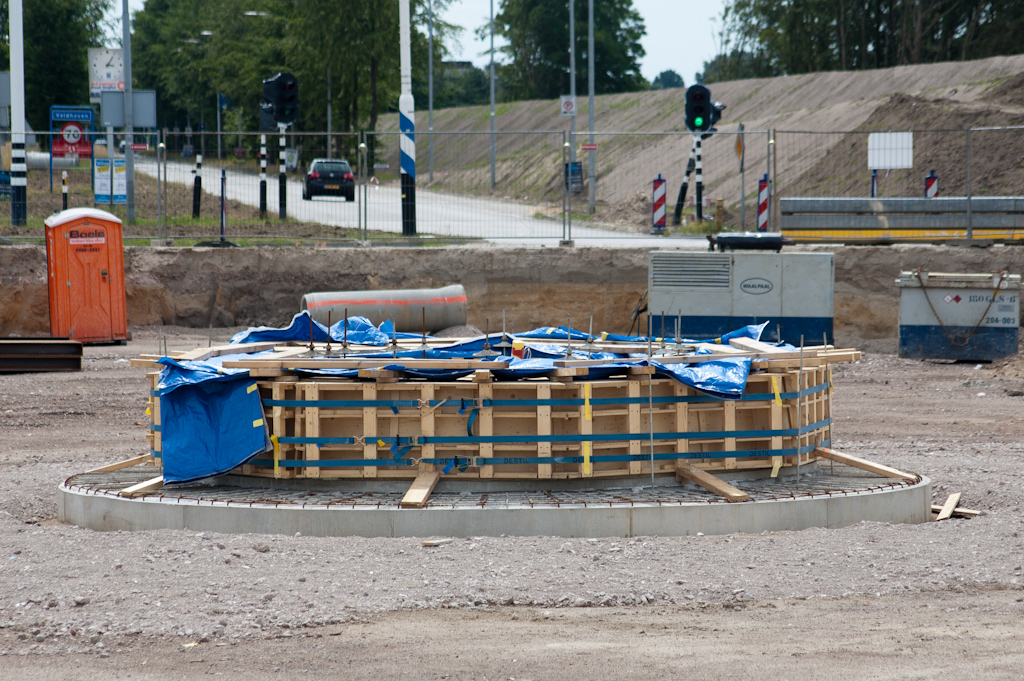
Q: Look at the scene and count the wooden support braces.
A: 5